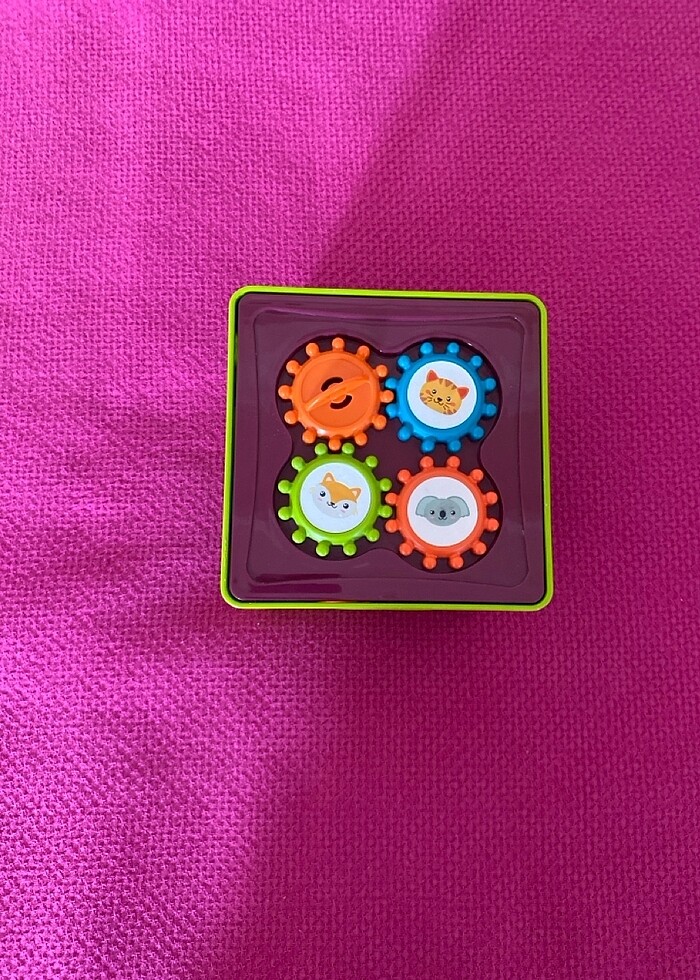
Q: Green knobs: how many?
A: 12